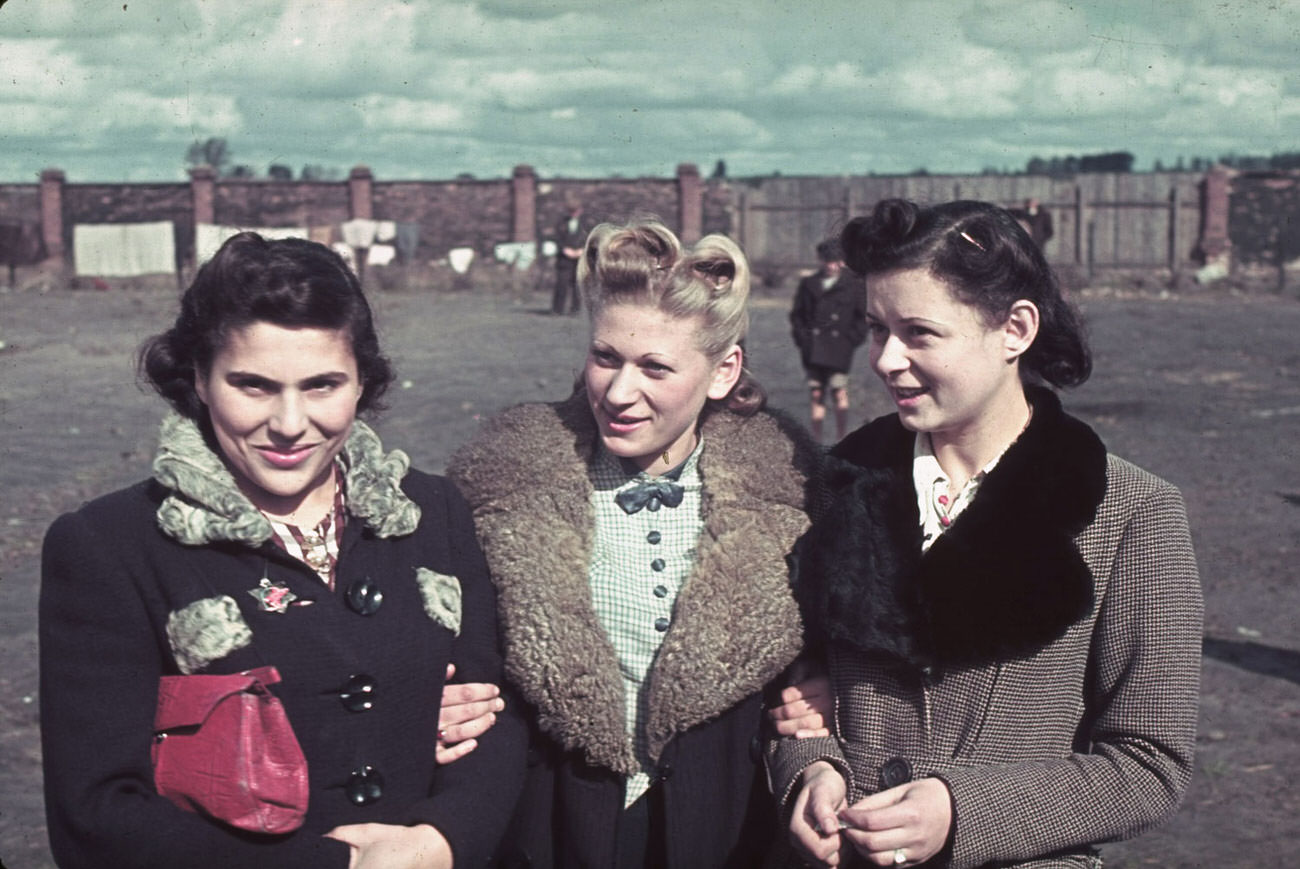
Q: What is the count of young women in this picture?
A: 3